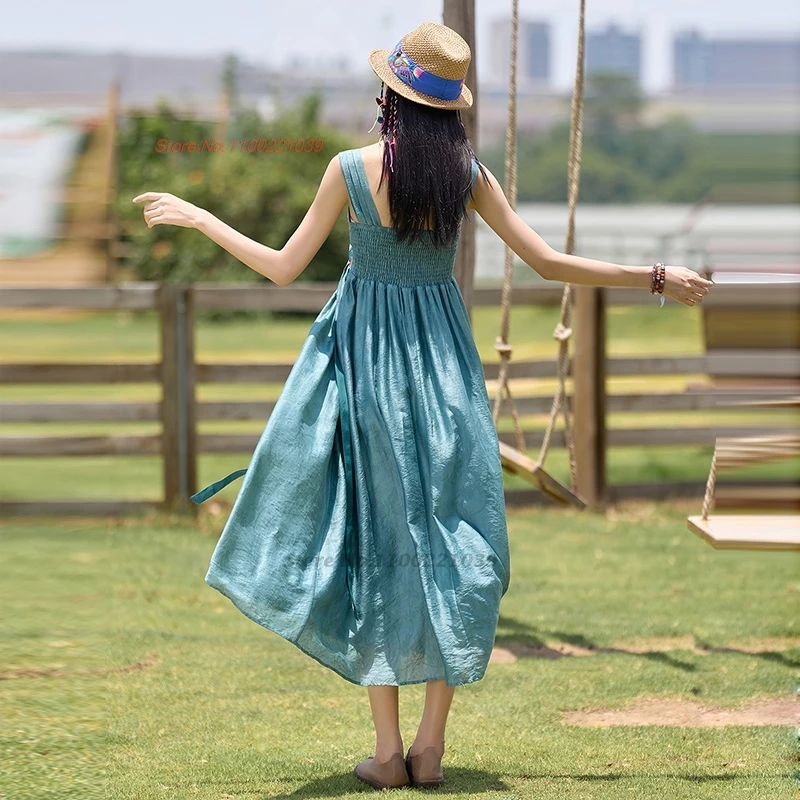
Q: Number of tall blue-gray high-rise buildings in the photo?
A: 3